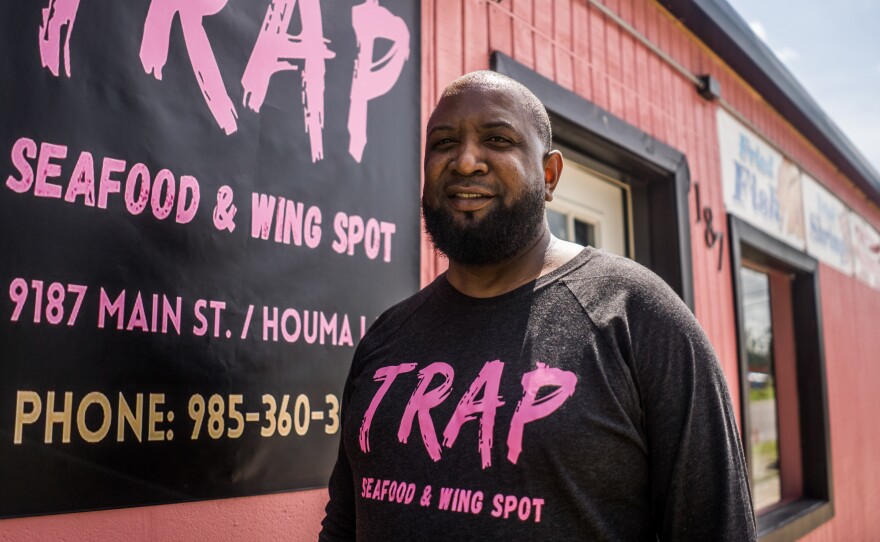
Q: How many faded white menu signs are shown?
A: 3